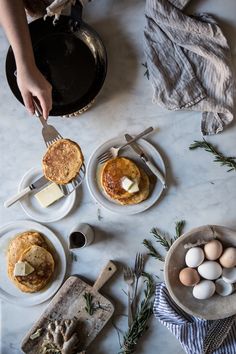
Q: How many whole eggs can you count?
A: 6